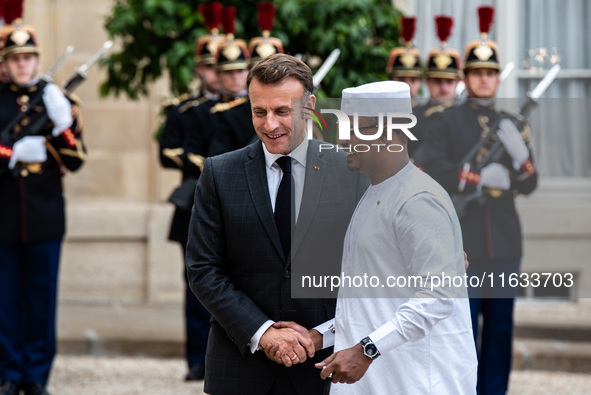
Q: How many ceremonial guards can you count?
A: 8